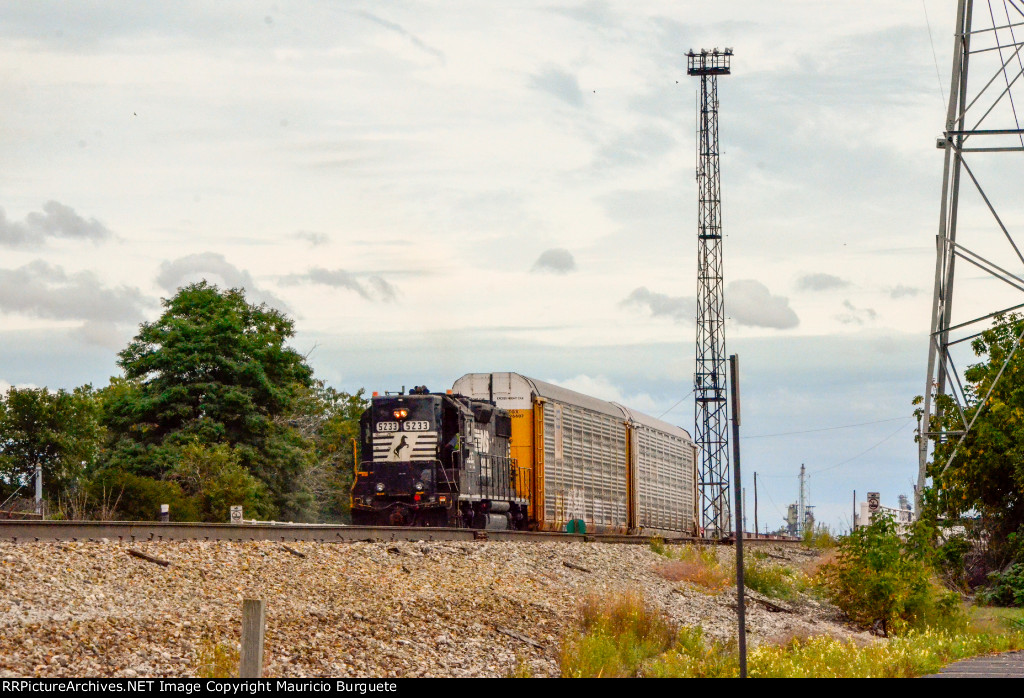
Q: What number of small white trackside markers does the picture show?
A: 2